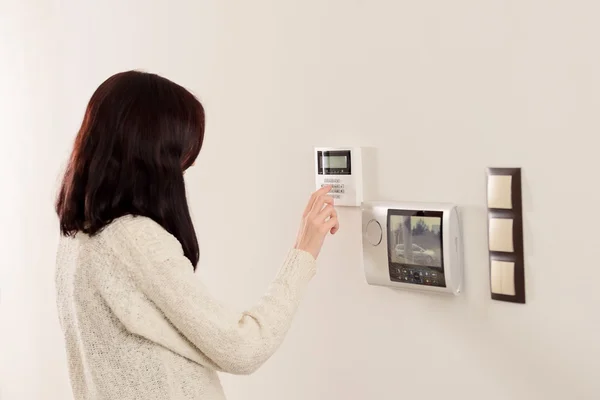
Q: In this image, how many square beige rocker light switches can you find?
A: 3